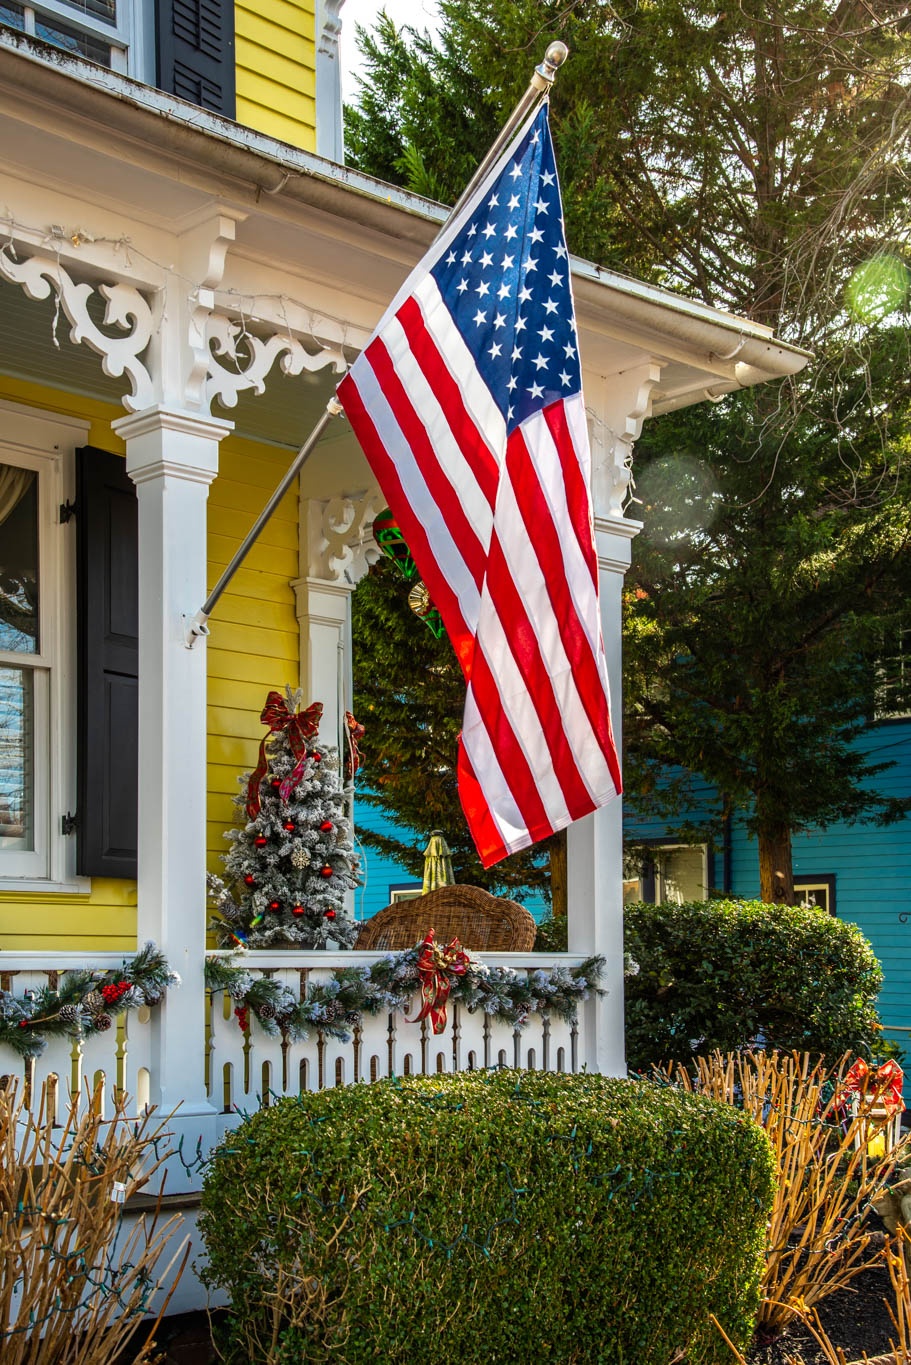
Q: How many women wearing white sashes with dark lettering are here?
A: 0